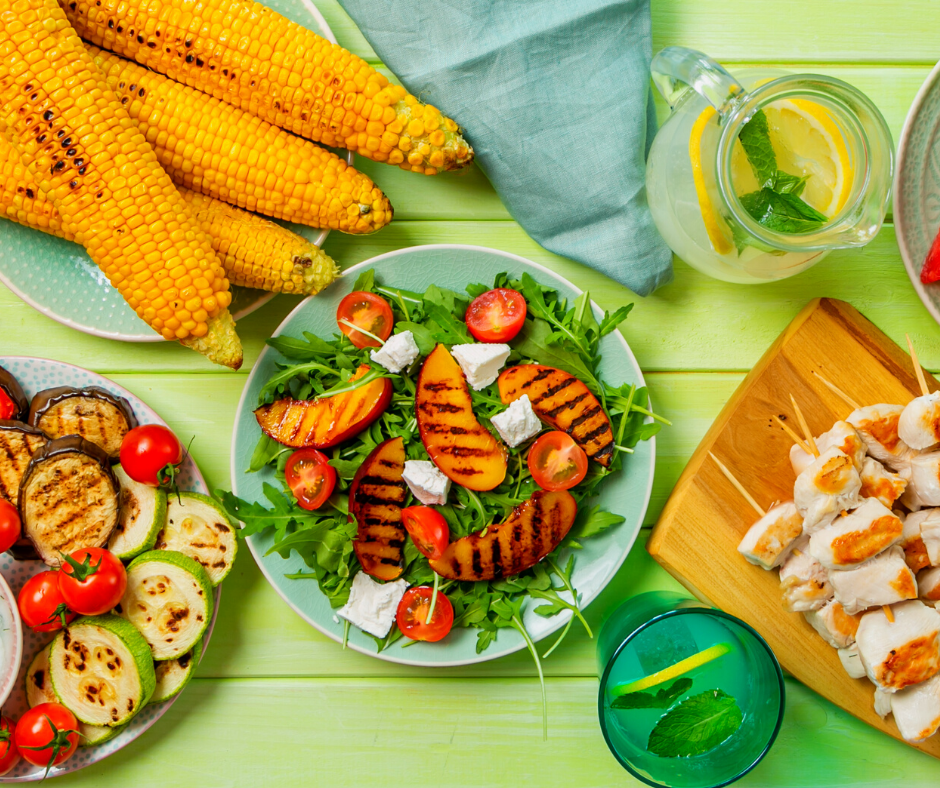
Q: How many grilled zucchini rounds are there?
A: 6